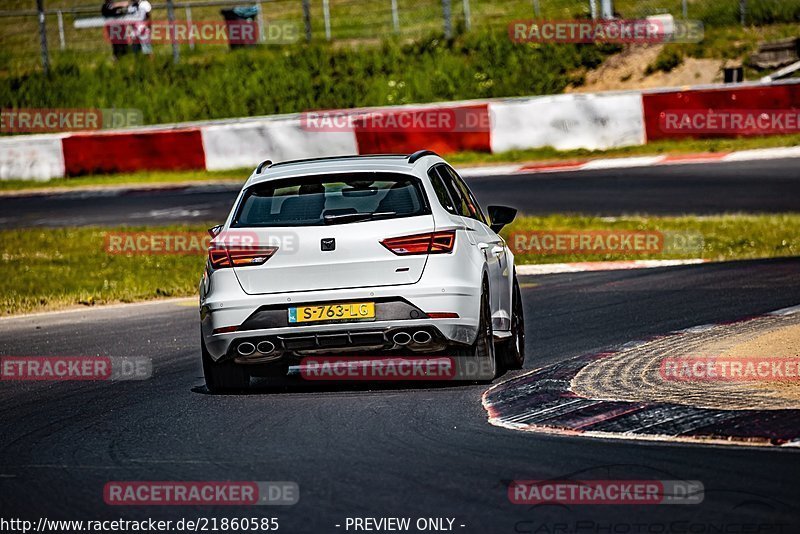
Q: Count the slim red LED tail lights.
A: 2